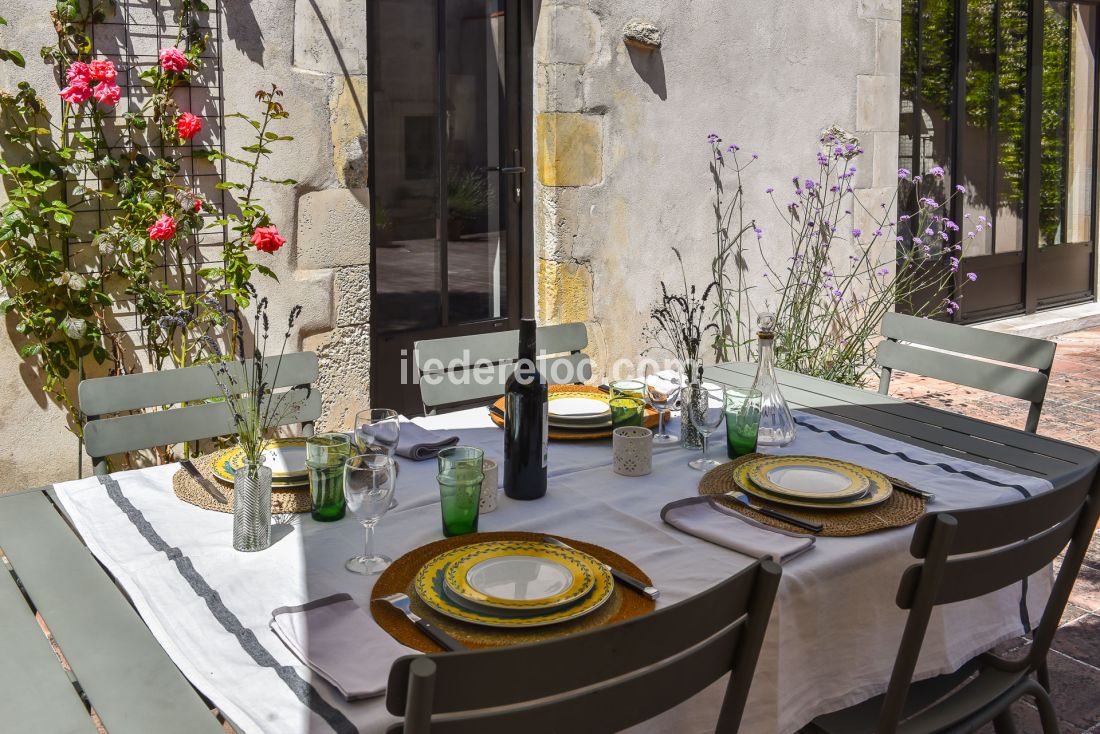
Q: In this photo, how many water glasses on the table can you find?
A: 4